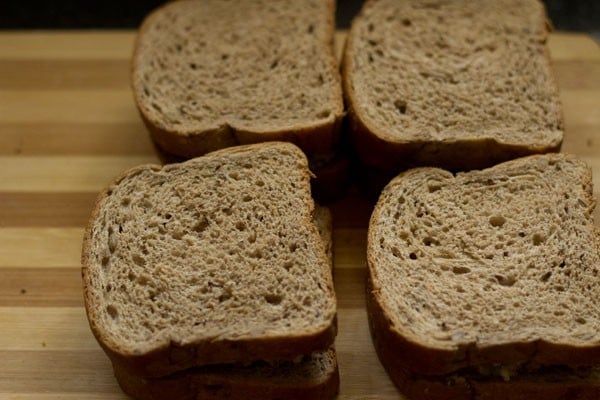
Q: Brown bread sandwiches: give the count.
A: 4